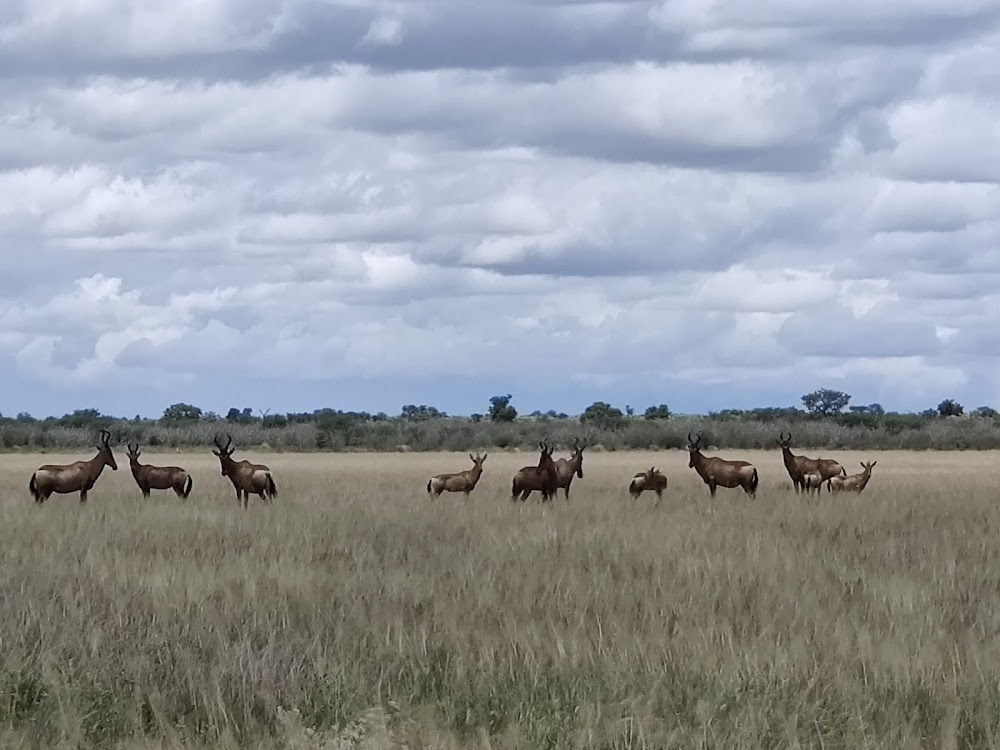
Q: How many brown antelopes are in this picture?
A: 11